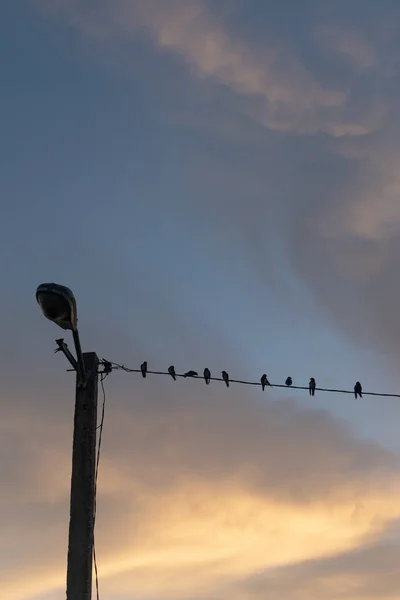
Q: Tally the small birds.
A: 9